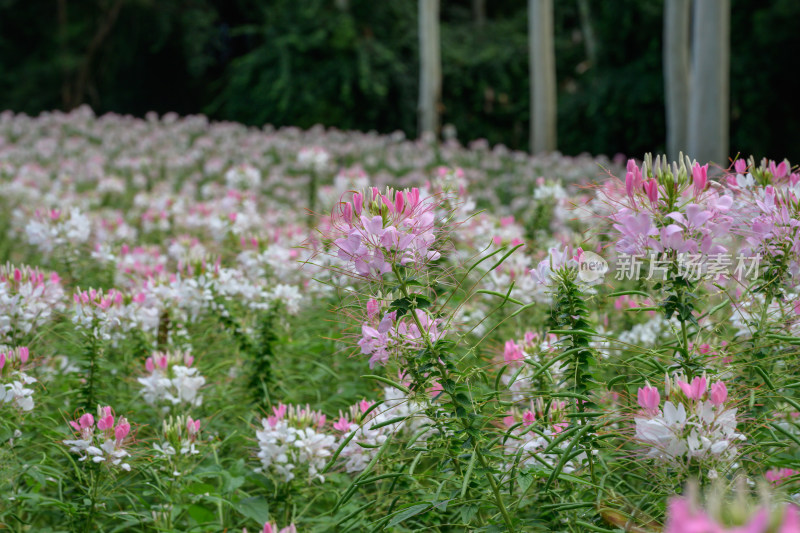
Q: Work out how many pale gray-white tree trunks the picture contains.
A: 4